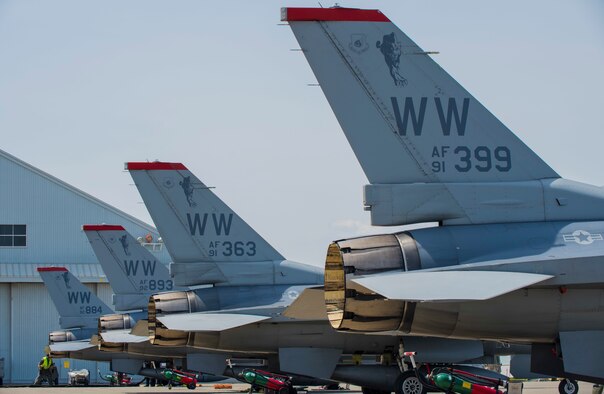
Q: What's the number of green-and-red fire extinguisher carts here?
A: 4